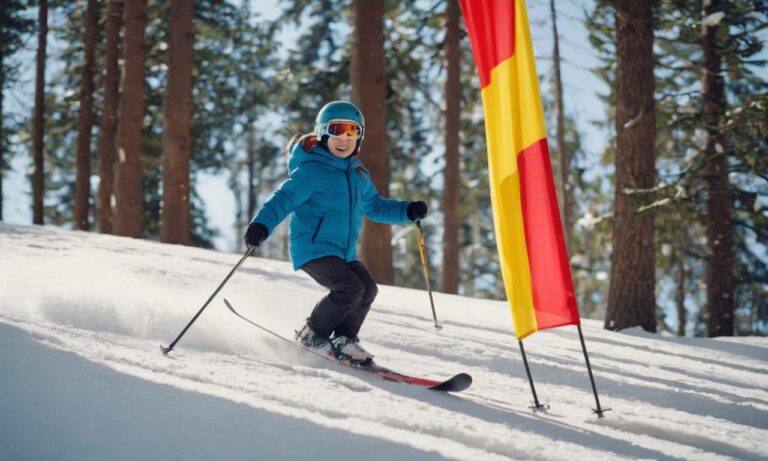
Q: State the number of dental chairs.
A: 0